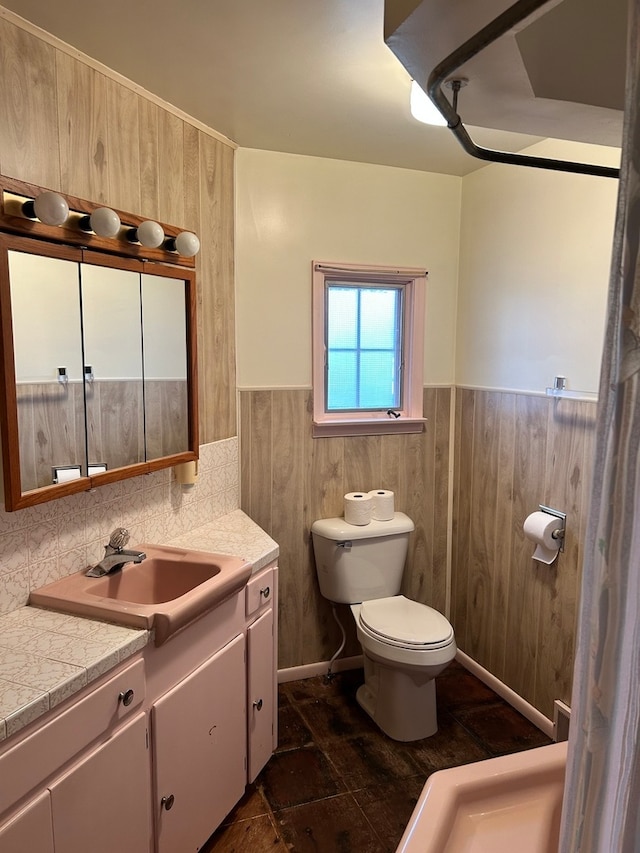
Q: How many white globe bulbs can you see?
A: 4